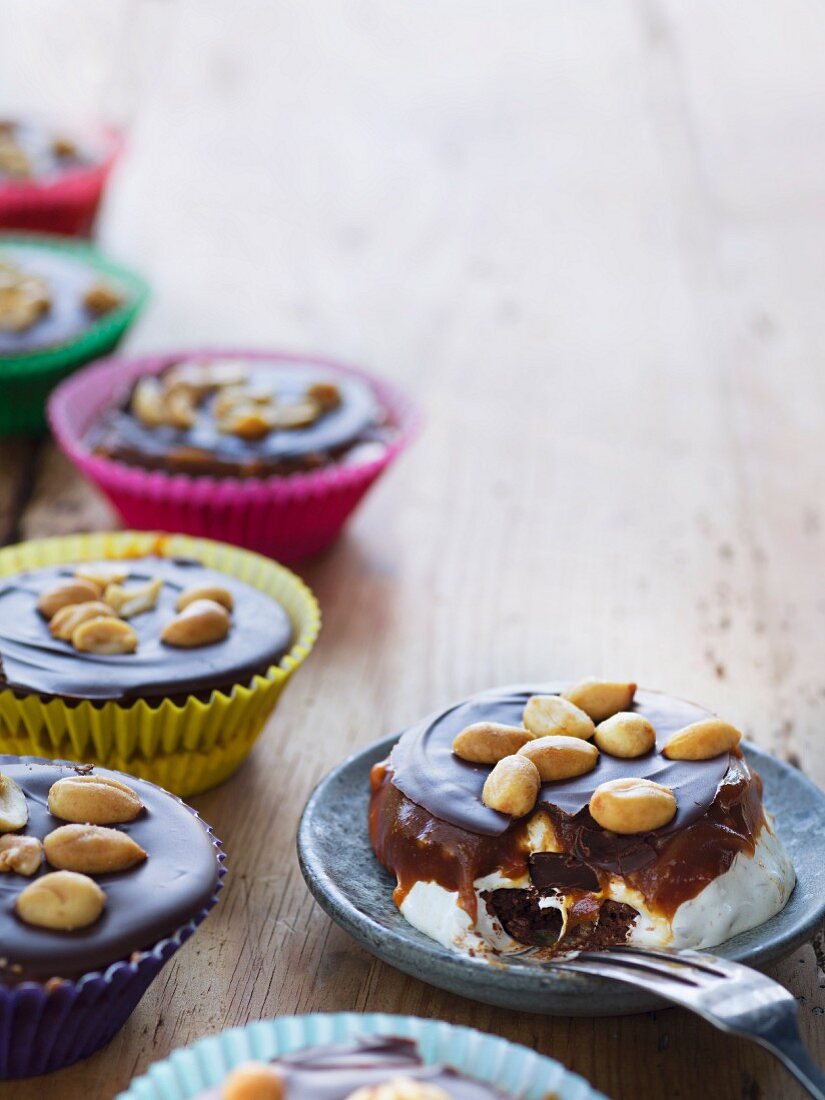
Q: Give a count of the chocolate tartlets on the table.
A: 7